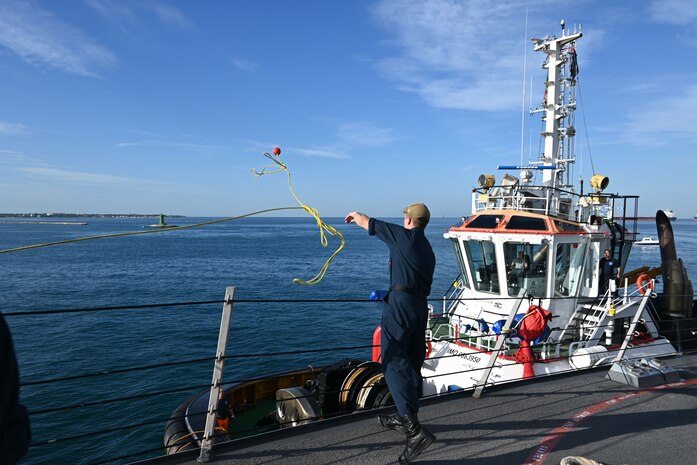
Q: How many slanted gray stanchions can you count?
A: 3